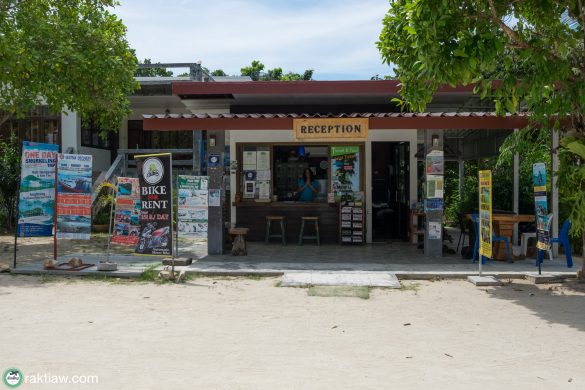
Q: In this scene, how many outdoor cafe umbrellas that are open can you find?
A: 0